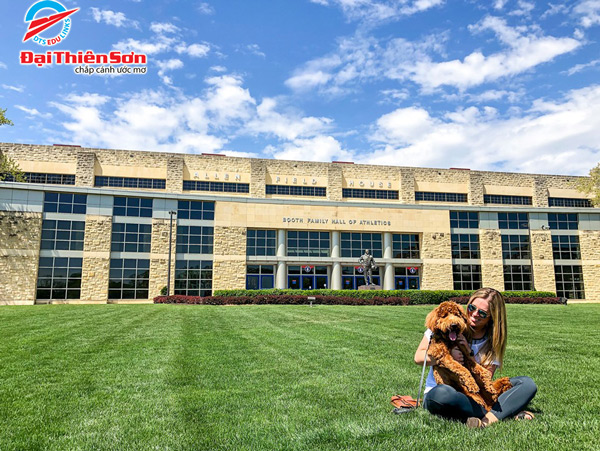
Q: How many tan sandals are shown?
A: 2